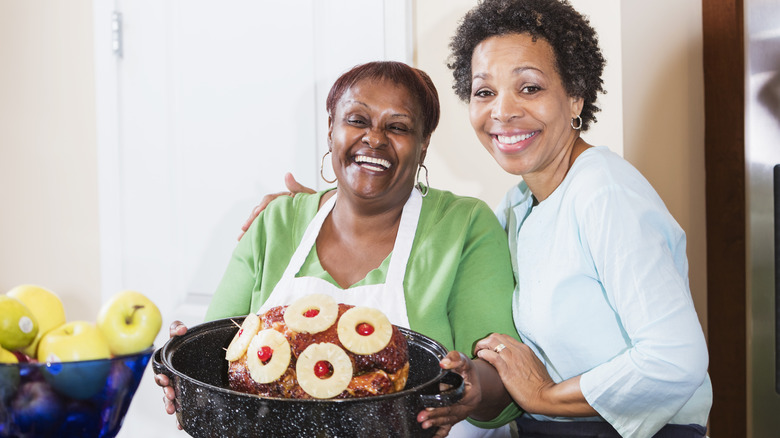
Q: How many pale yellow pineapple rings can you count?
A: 5